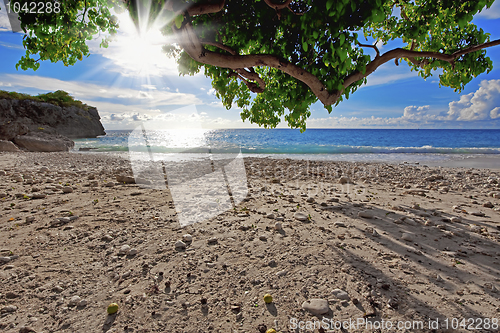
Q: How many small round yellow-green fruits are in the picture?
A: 3